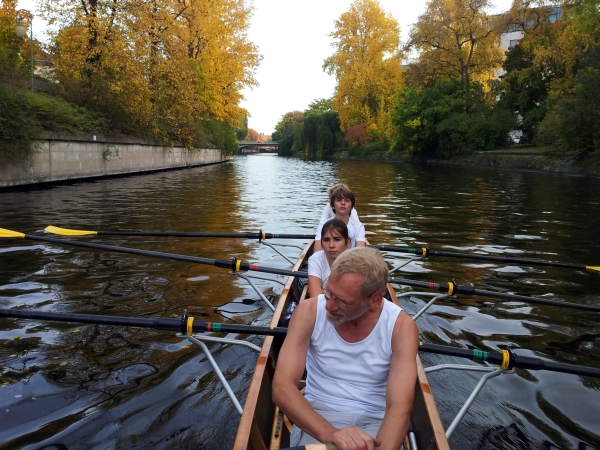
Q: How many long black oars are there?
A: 6